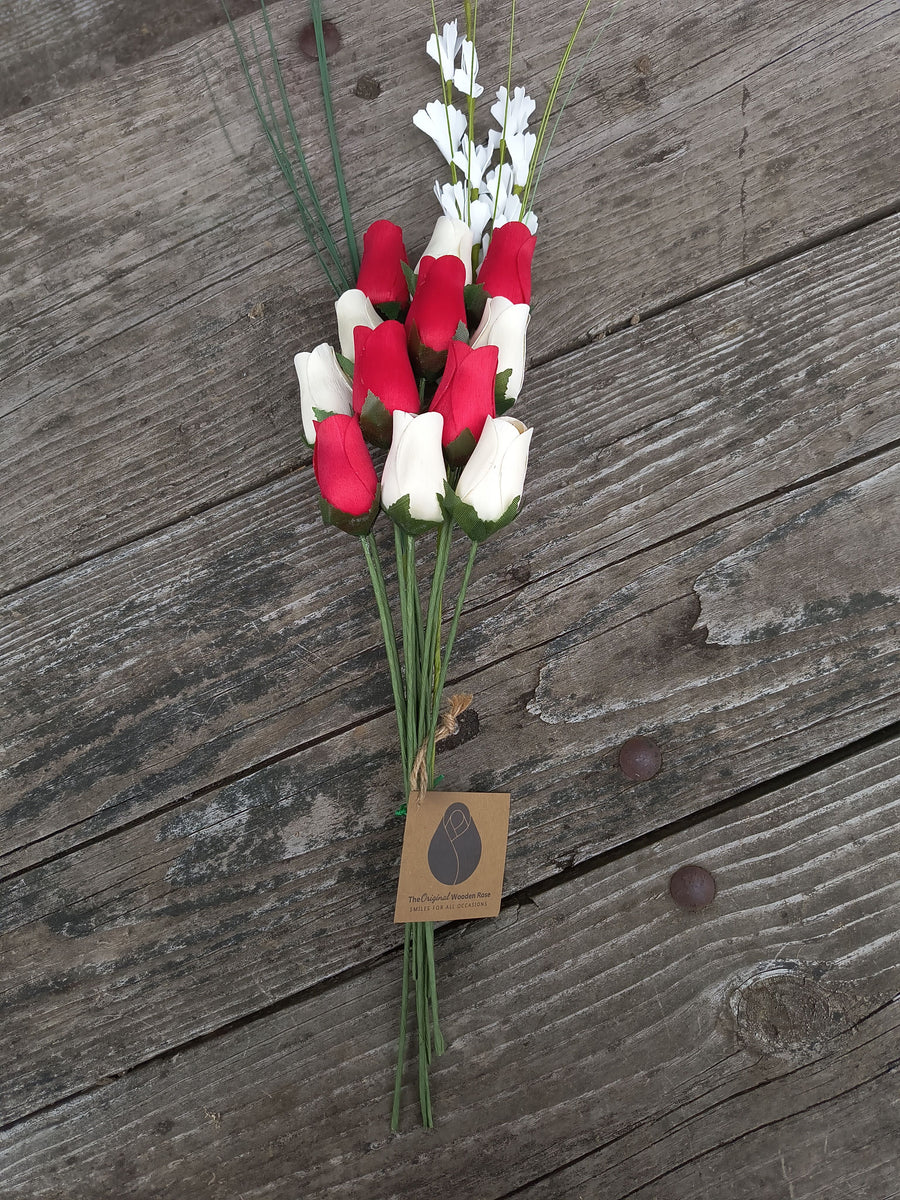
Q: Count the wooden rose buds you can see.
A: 12